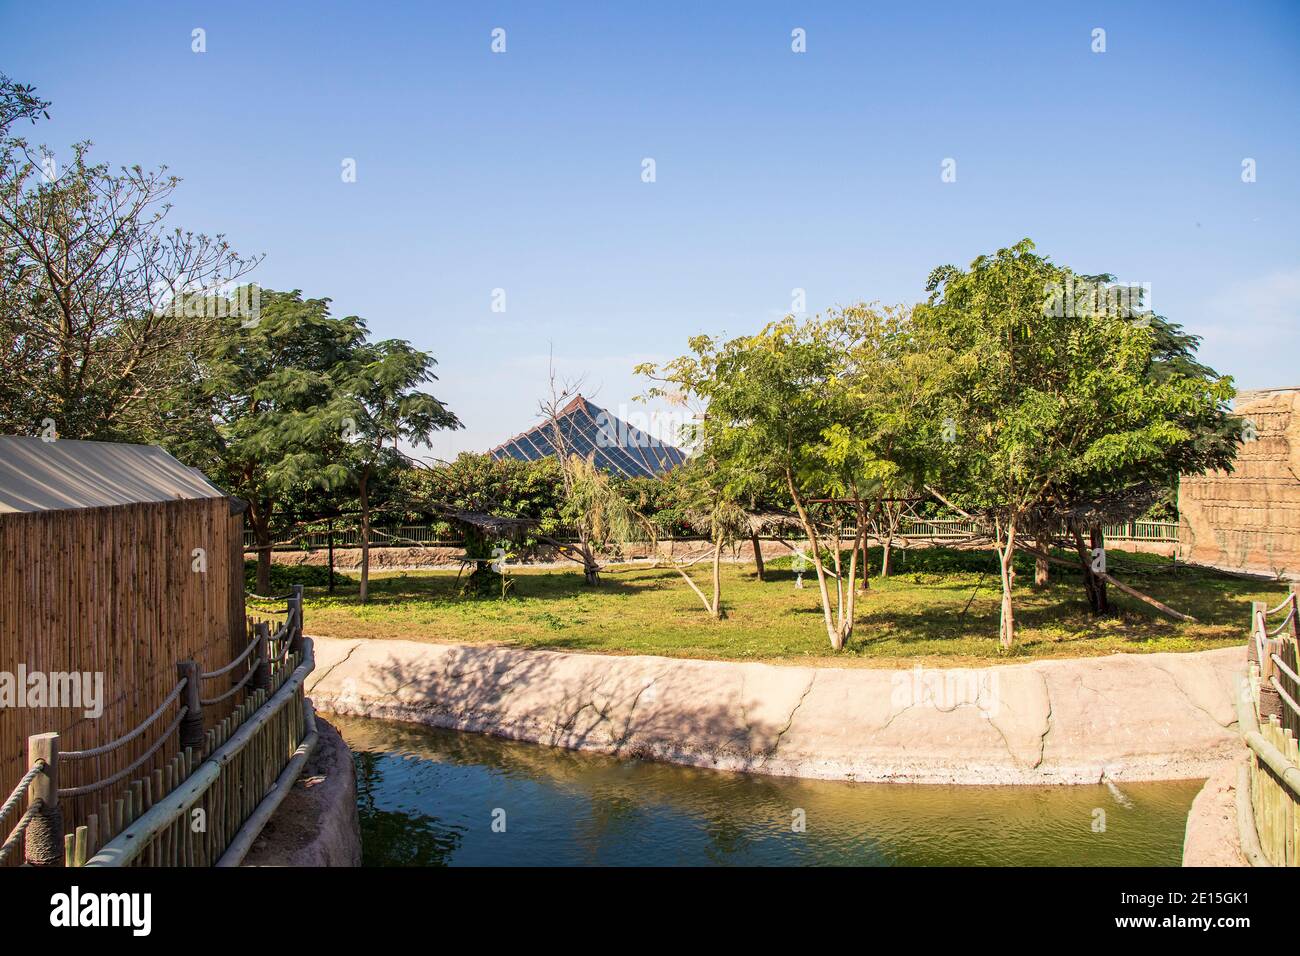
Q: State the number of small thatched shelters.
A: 3